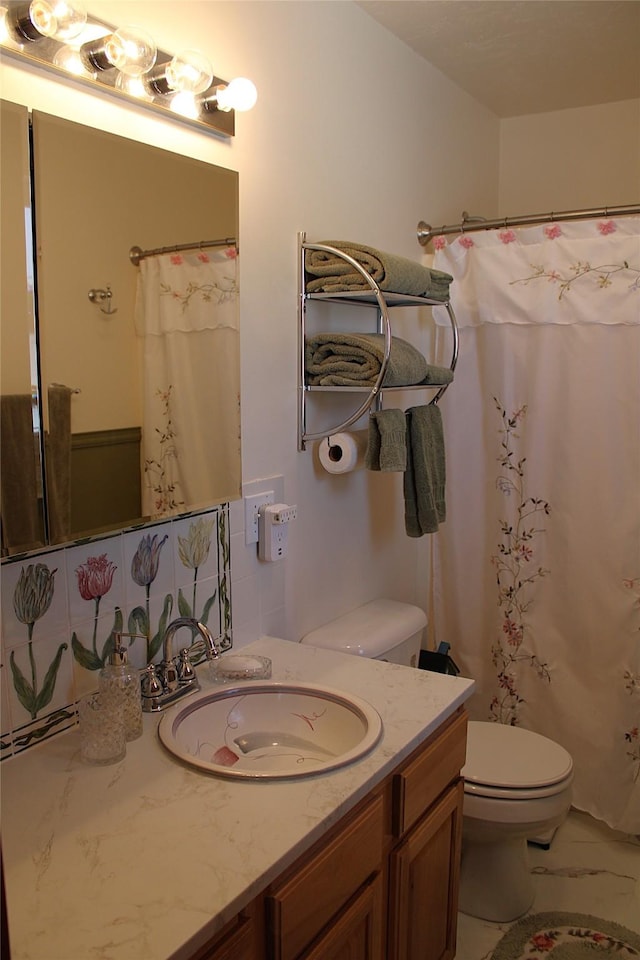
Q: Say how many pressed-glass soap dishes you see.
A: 1